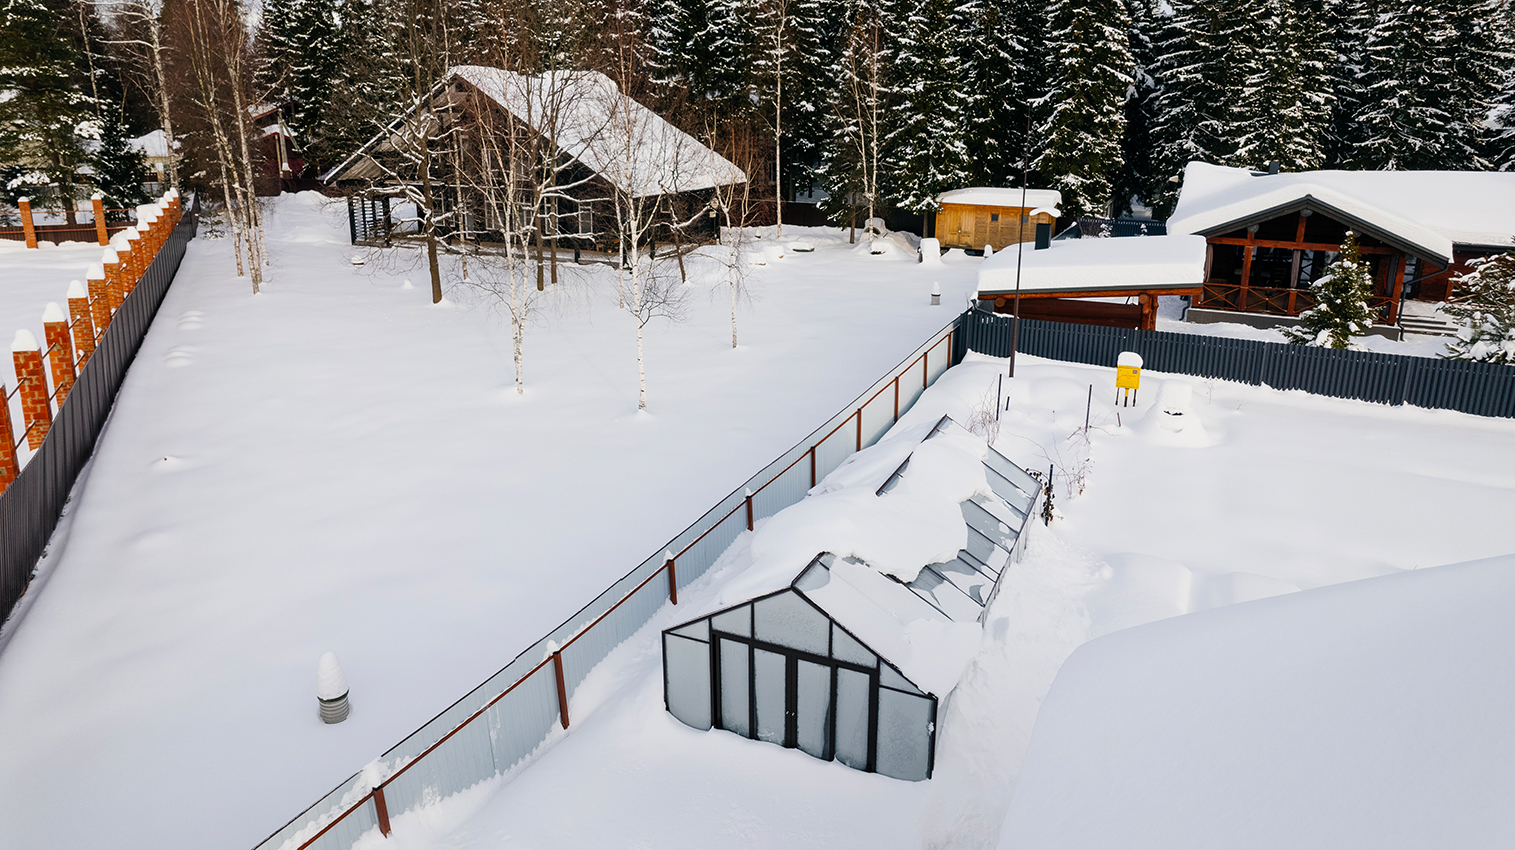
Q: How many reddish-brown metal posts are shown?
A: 9